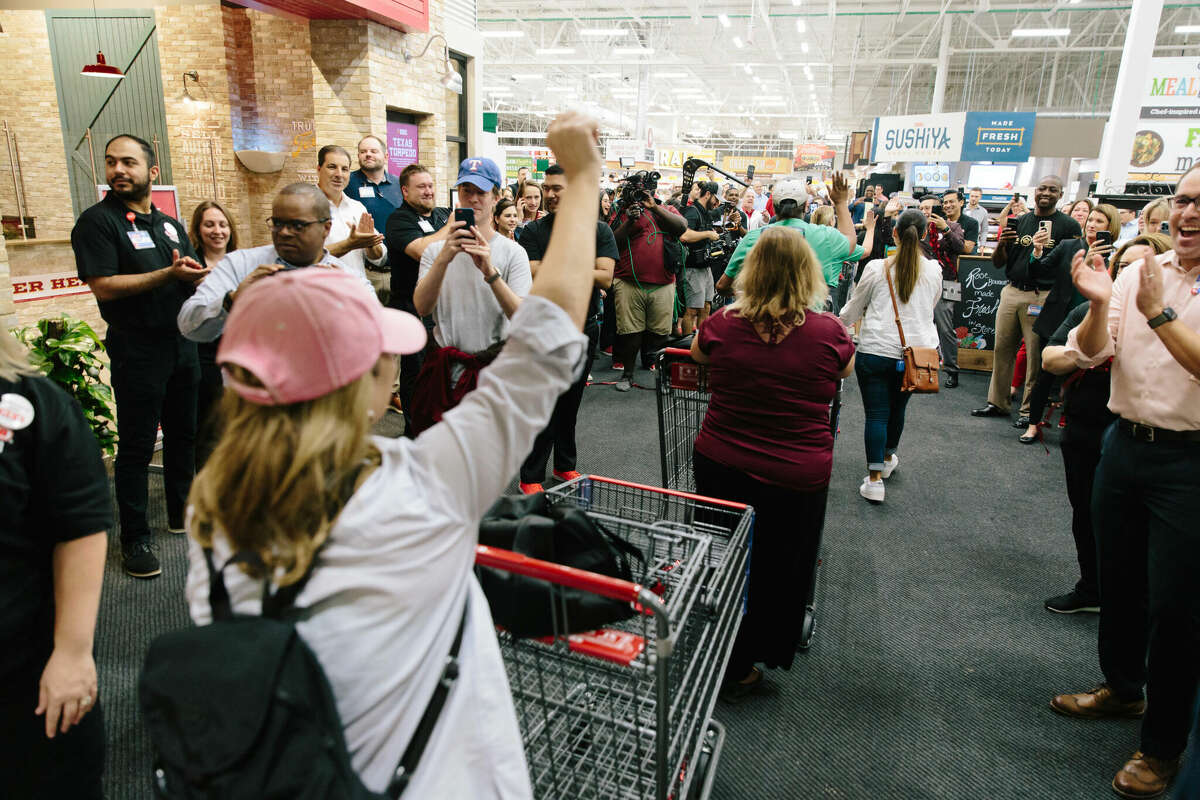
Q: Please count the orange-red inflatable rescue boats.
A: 0